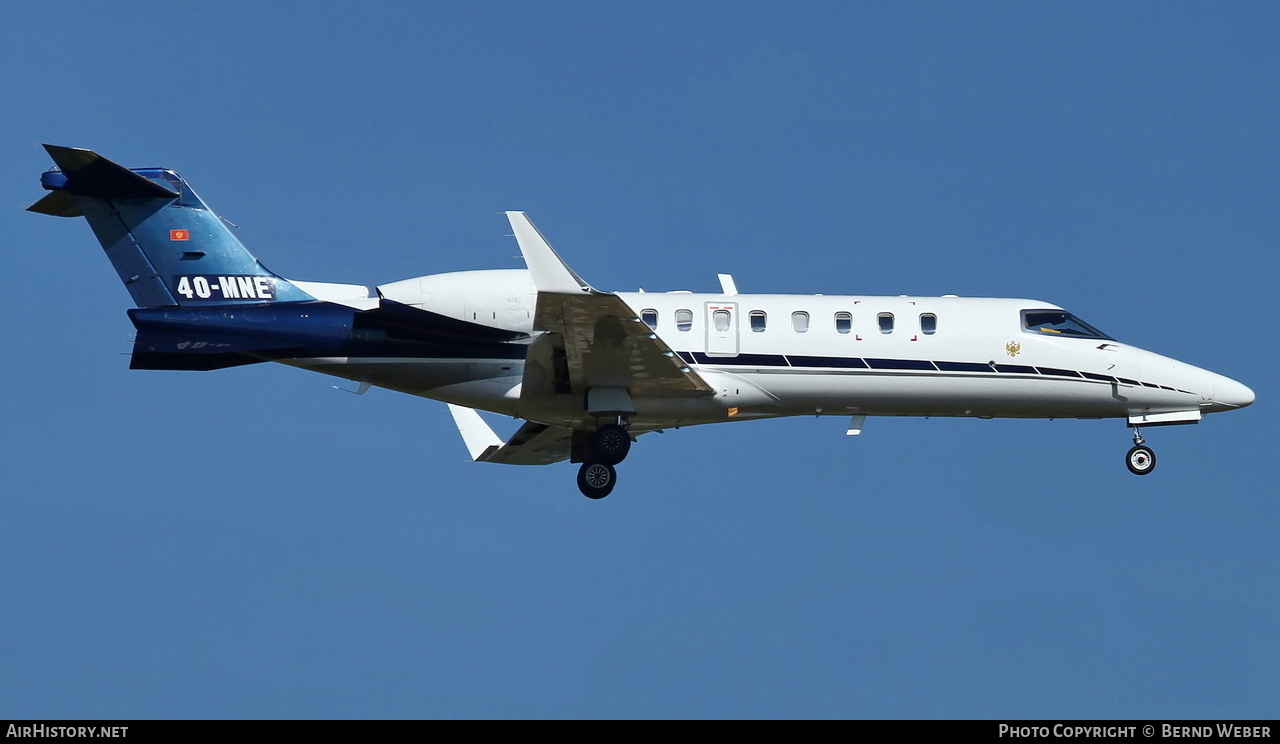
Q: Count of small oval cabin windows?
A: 8